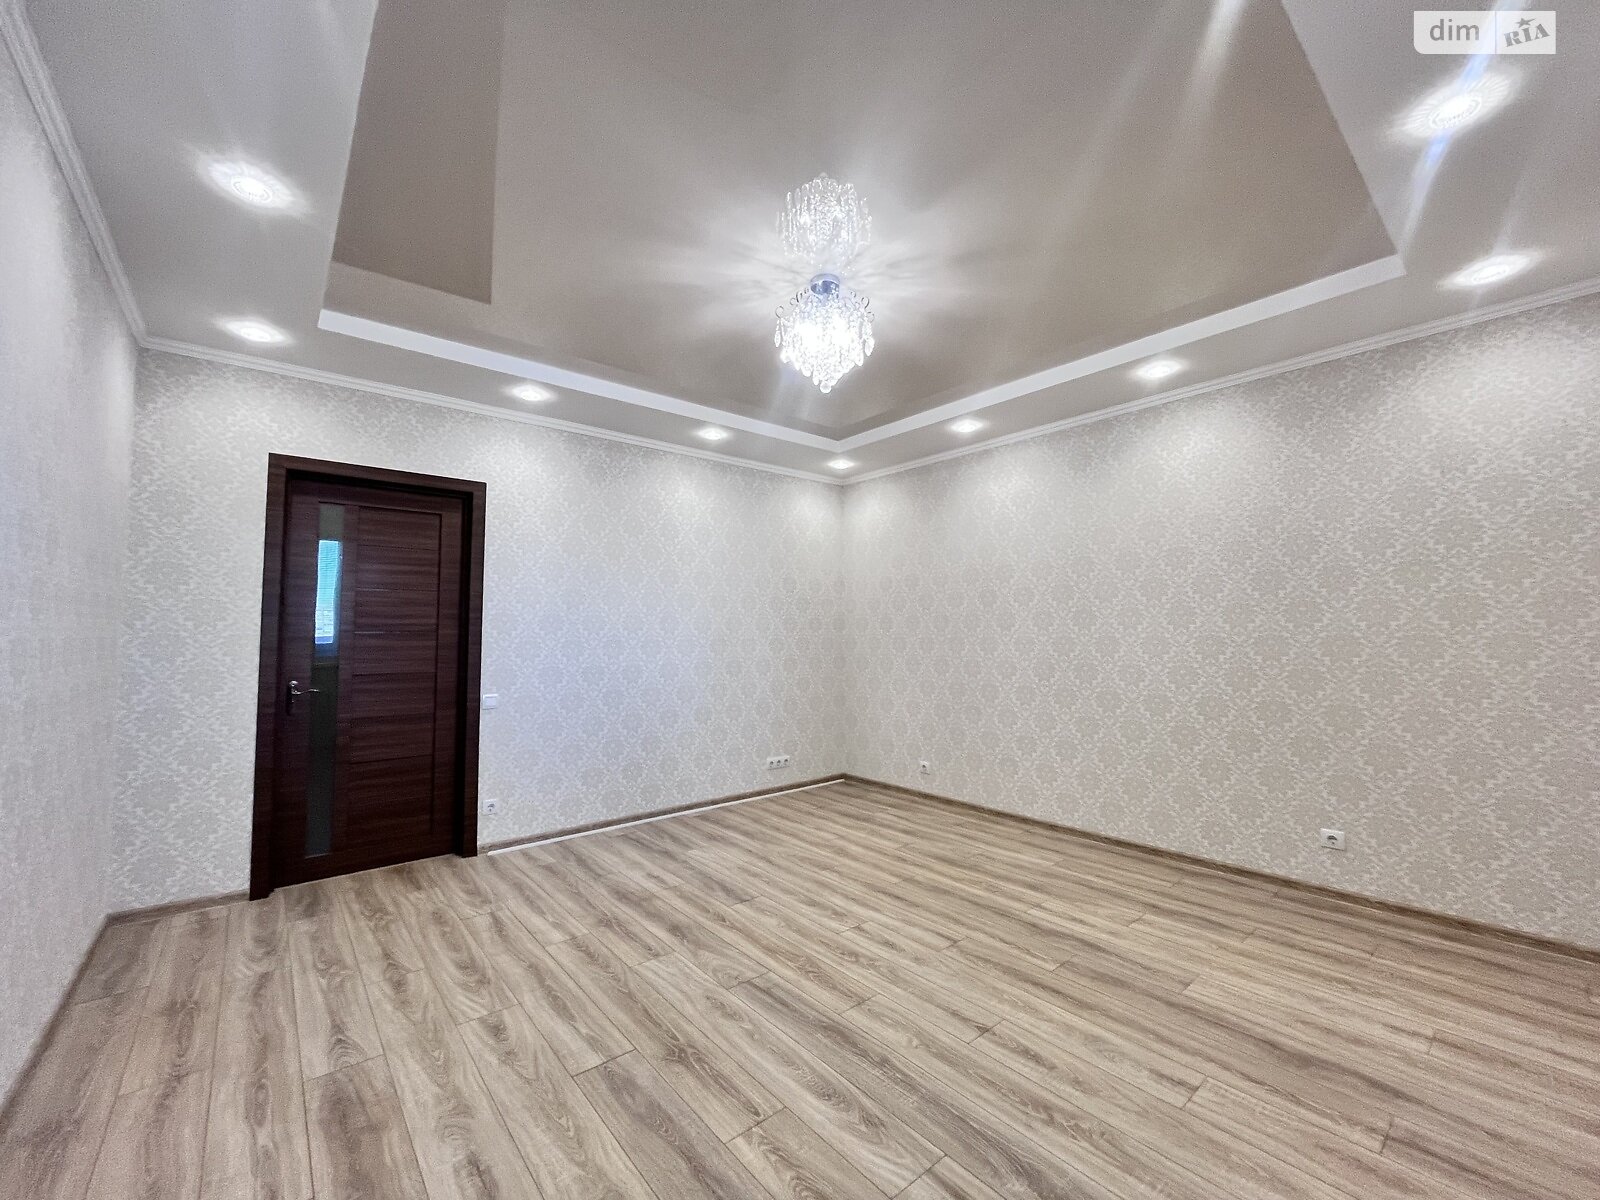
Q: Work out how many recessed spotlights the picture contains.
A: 9